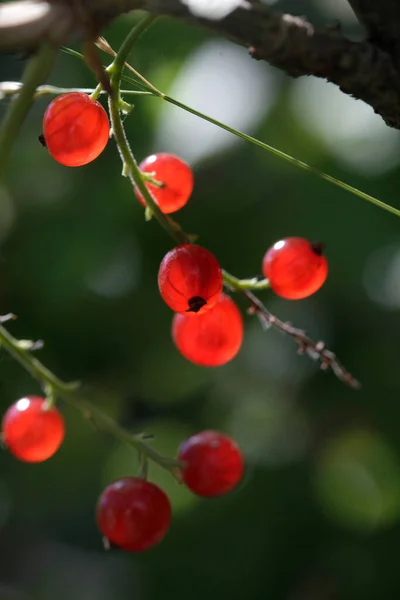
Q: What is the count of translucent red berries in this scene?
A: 8